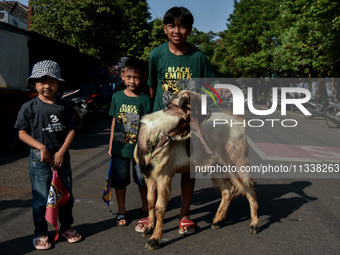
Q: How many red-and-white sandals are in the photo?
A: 2